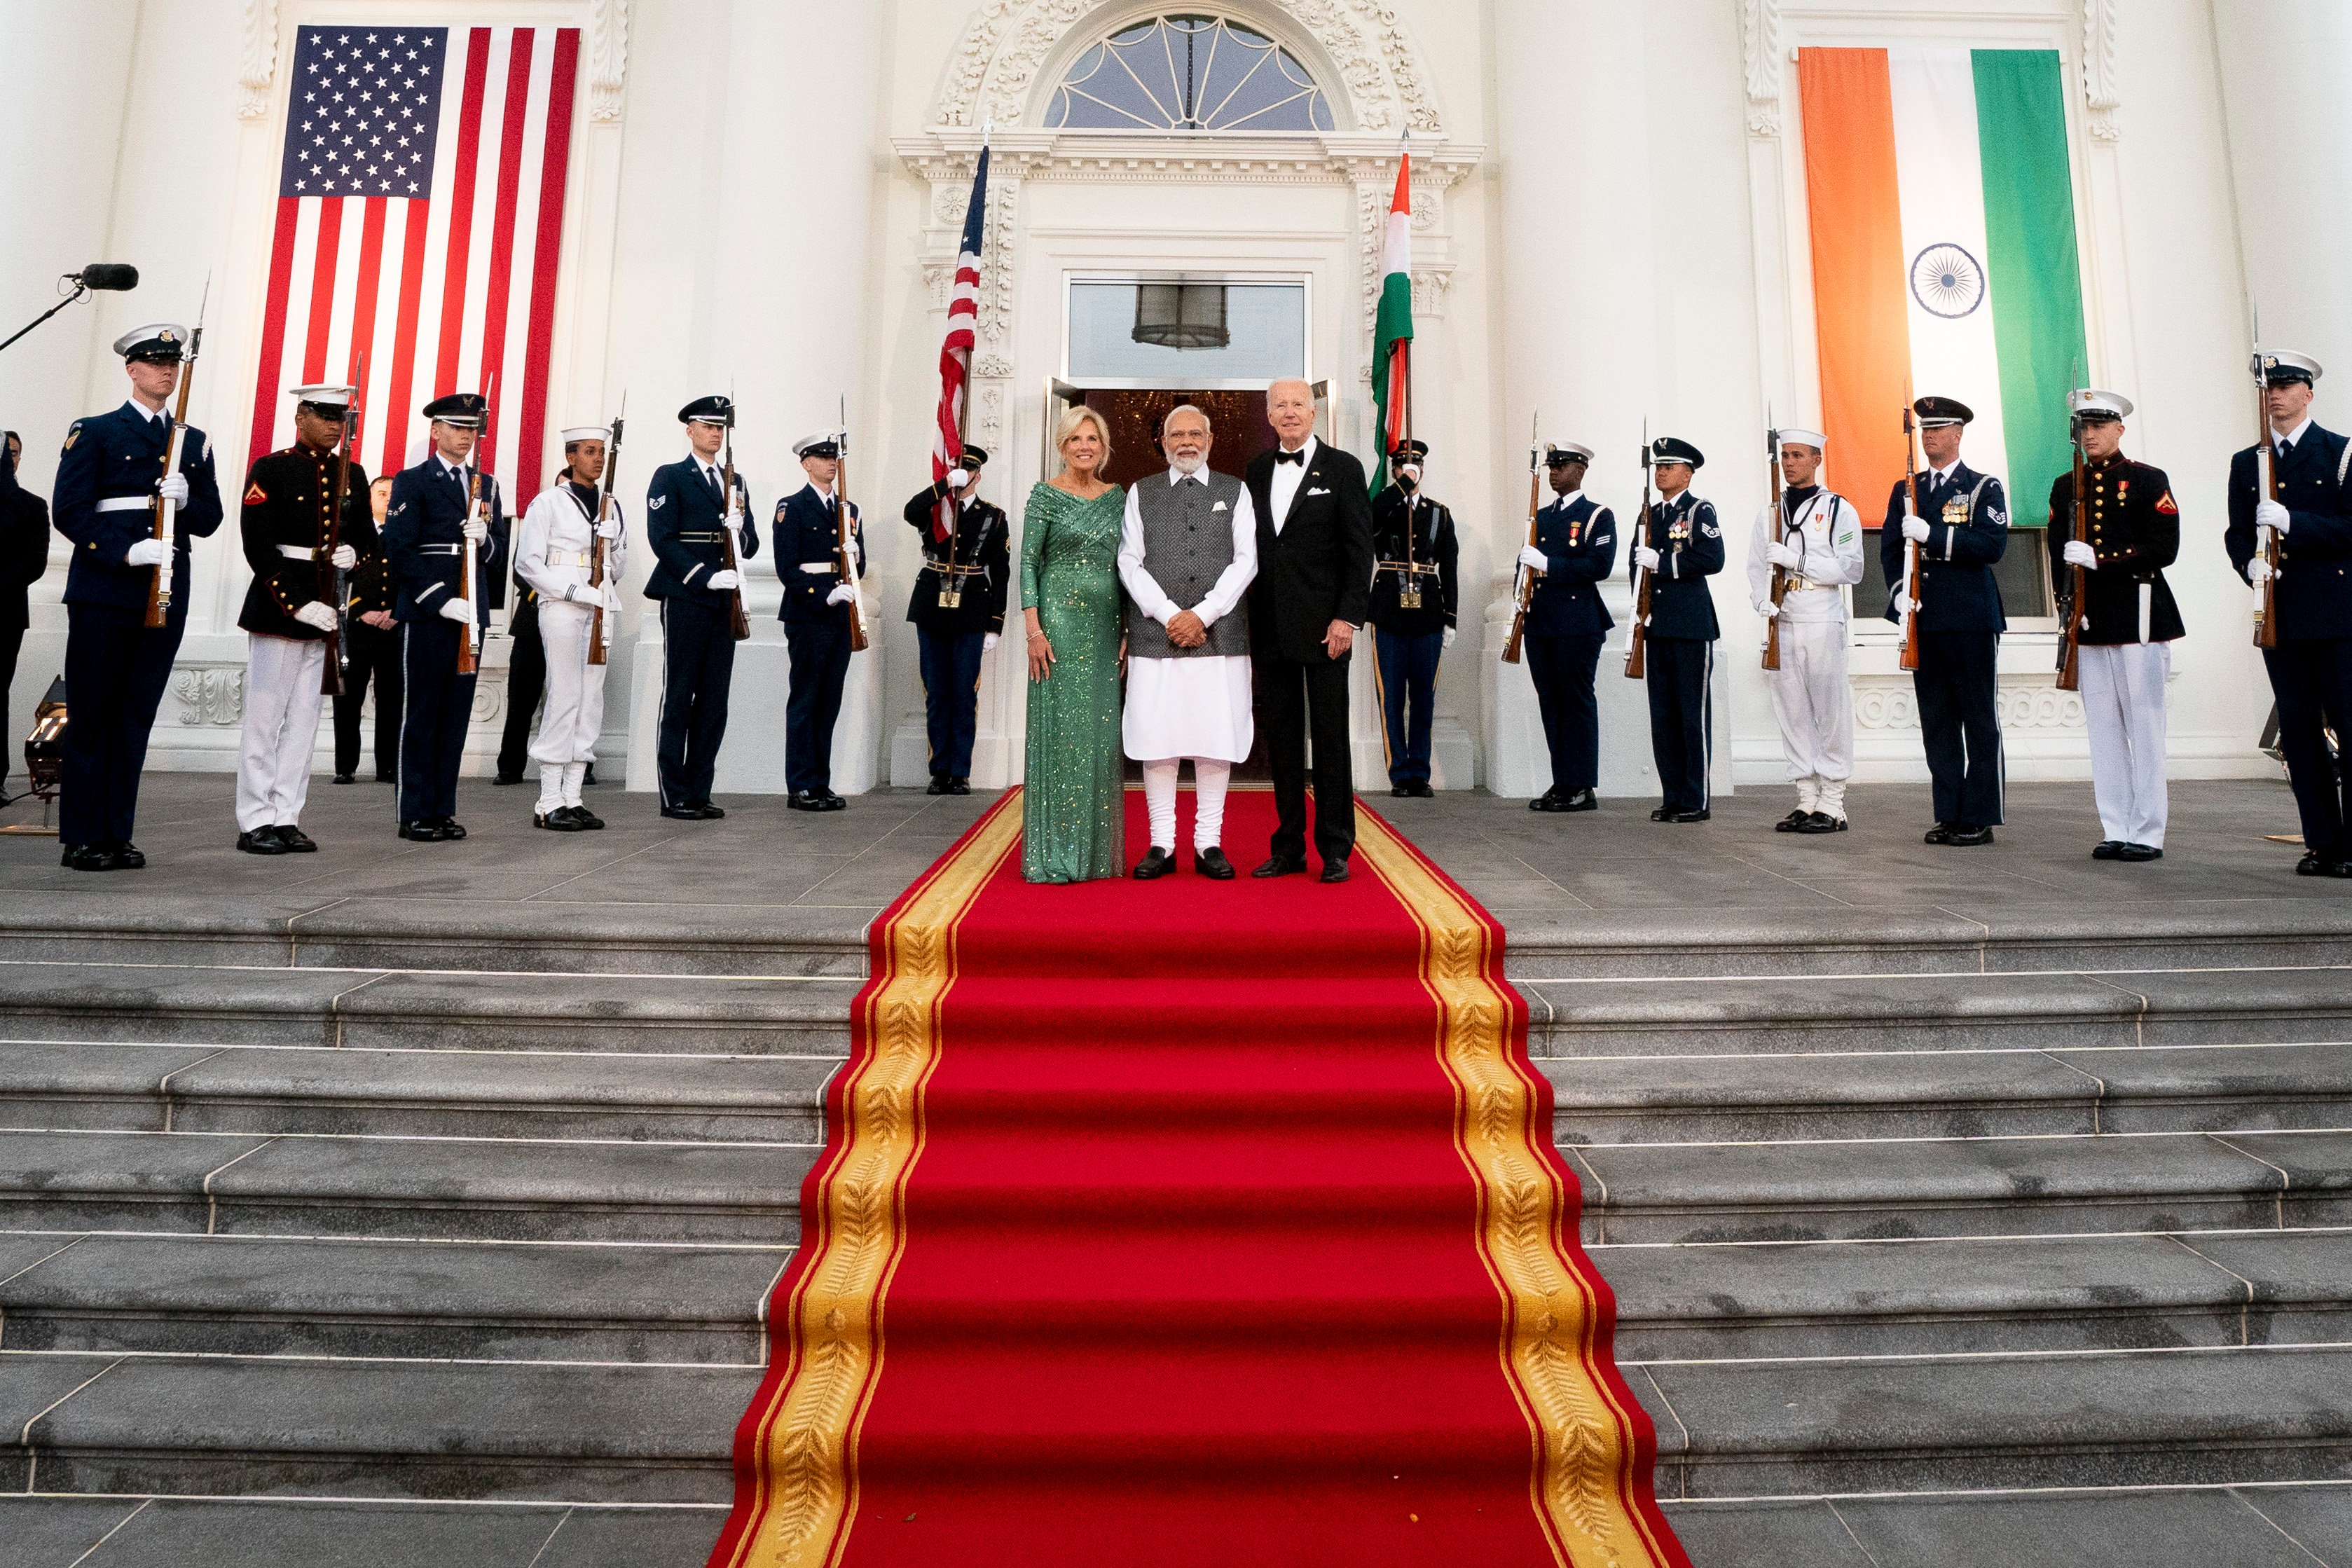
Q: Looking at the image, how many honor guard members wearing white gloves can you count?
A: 14